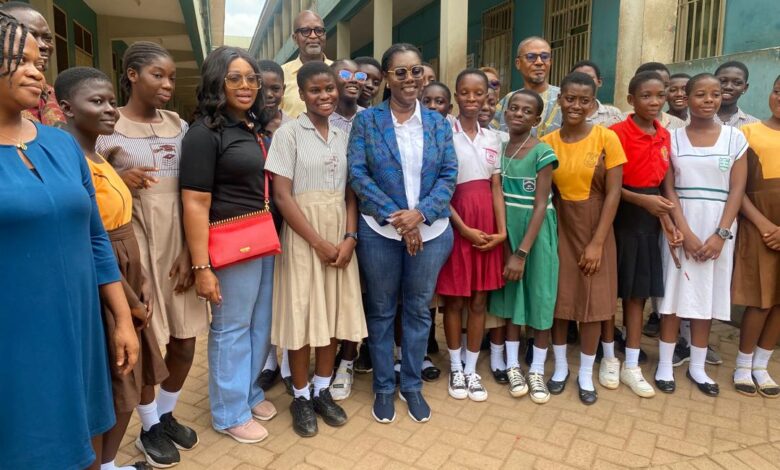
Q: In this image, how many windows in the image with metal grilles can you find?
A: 3